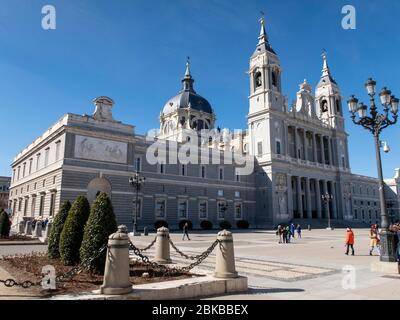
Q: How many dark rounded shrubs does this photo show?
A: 5